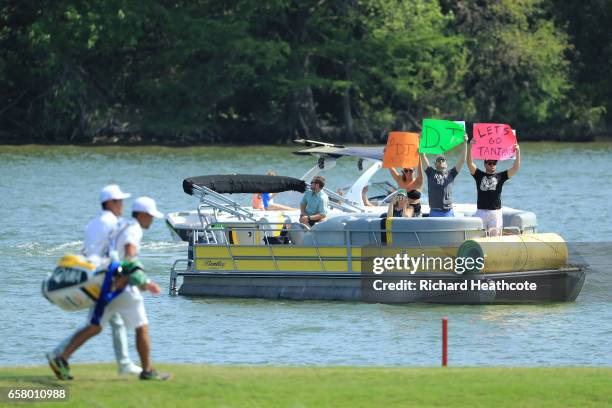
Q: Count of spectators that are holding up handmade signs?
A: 3